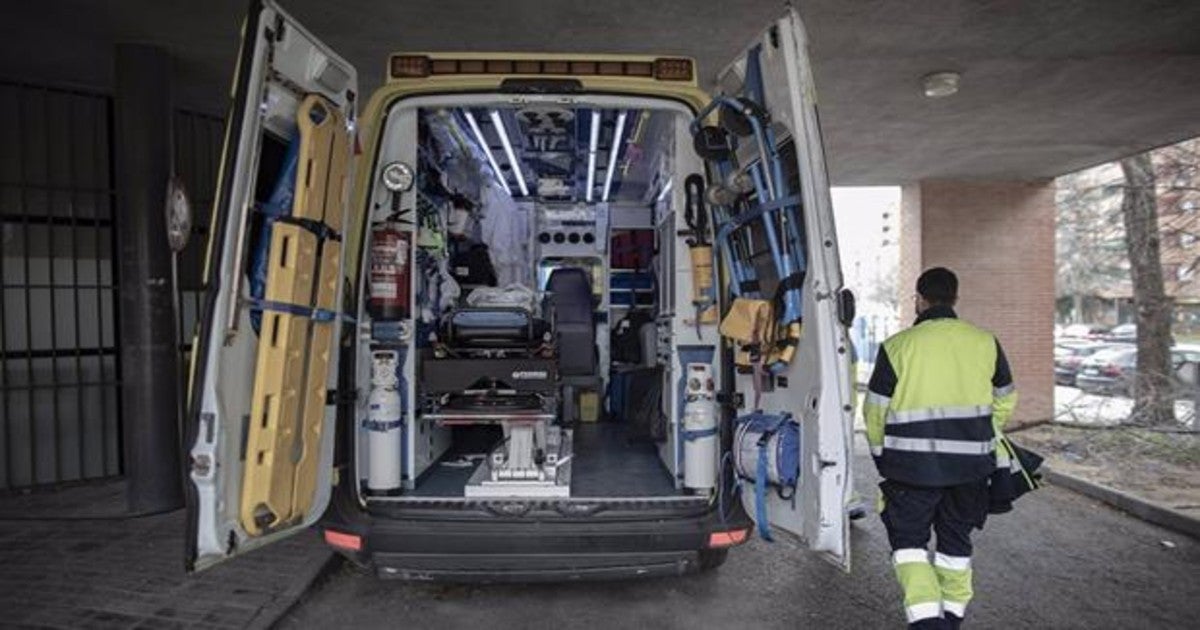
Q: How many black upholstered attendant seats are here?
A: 1